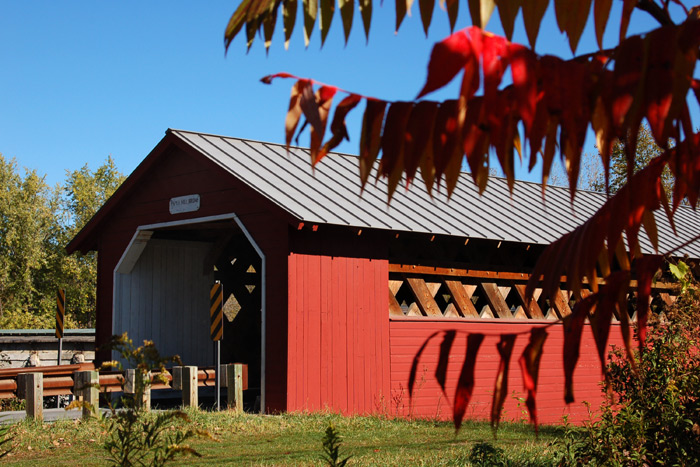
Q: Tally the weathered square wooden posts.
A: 5